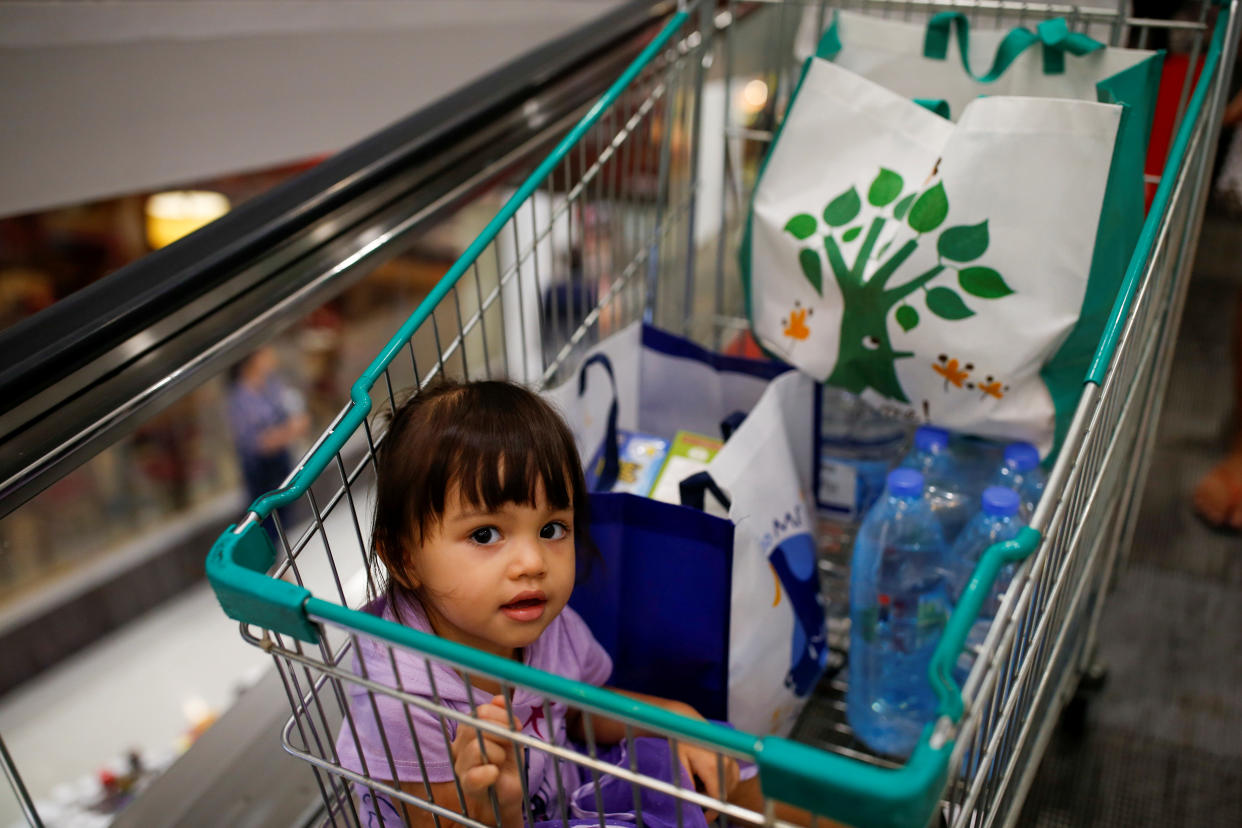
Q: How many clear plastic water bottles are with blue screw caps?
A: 4